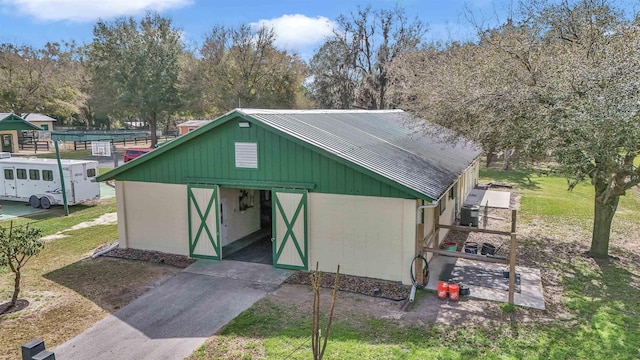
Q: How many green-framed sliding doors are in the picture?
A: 2